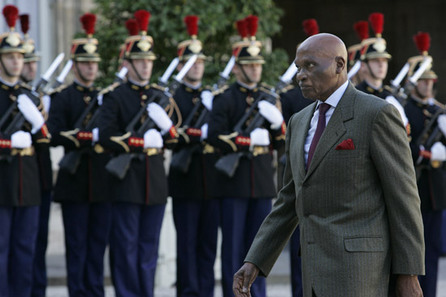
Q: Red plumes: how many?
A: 12